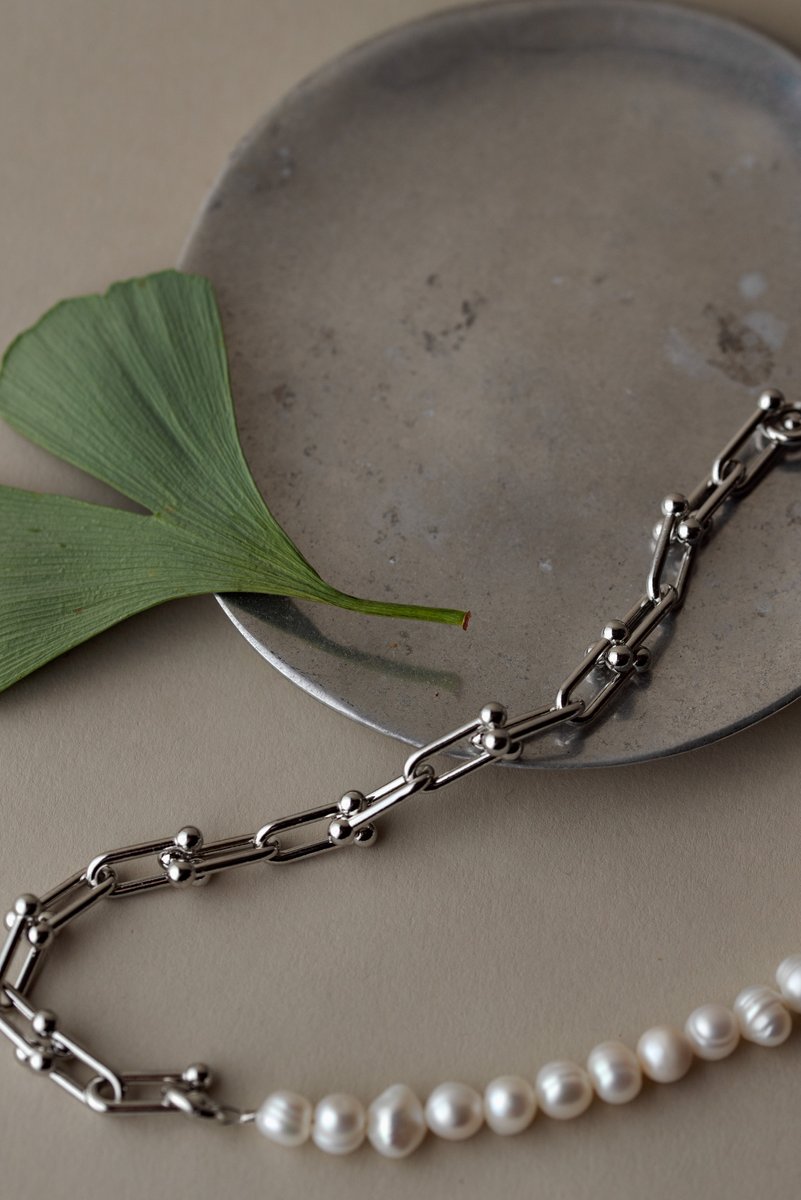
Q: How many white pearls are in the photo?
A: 11